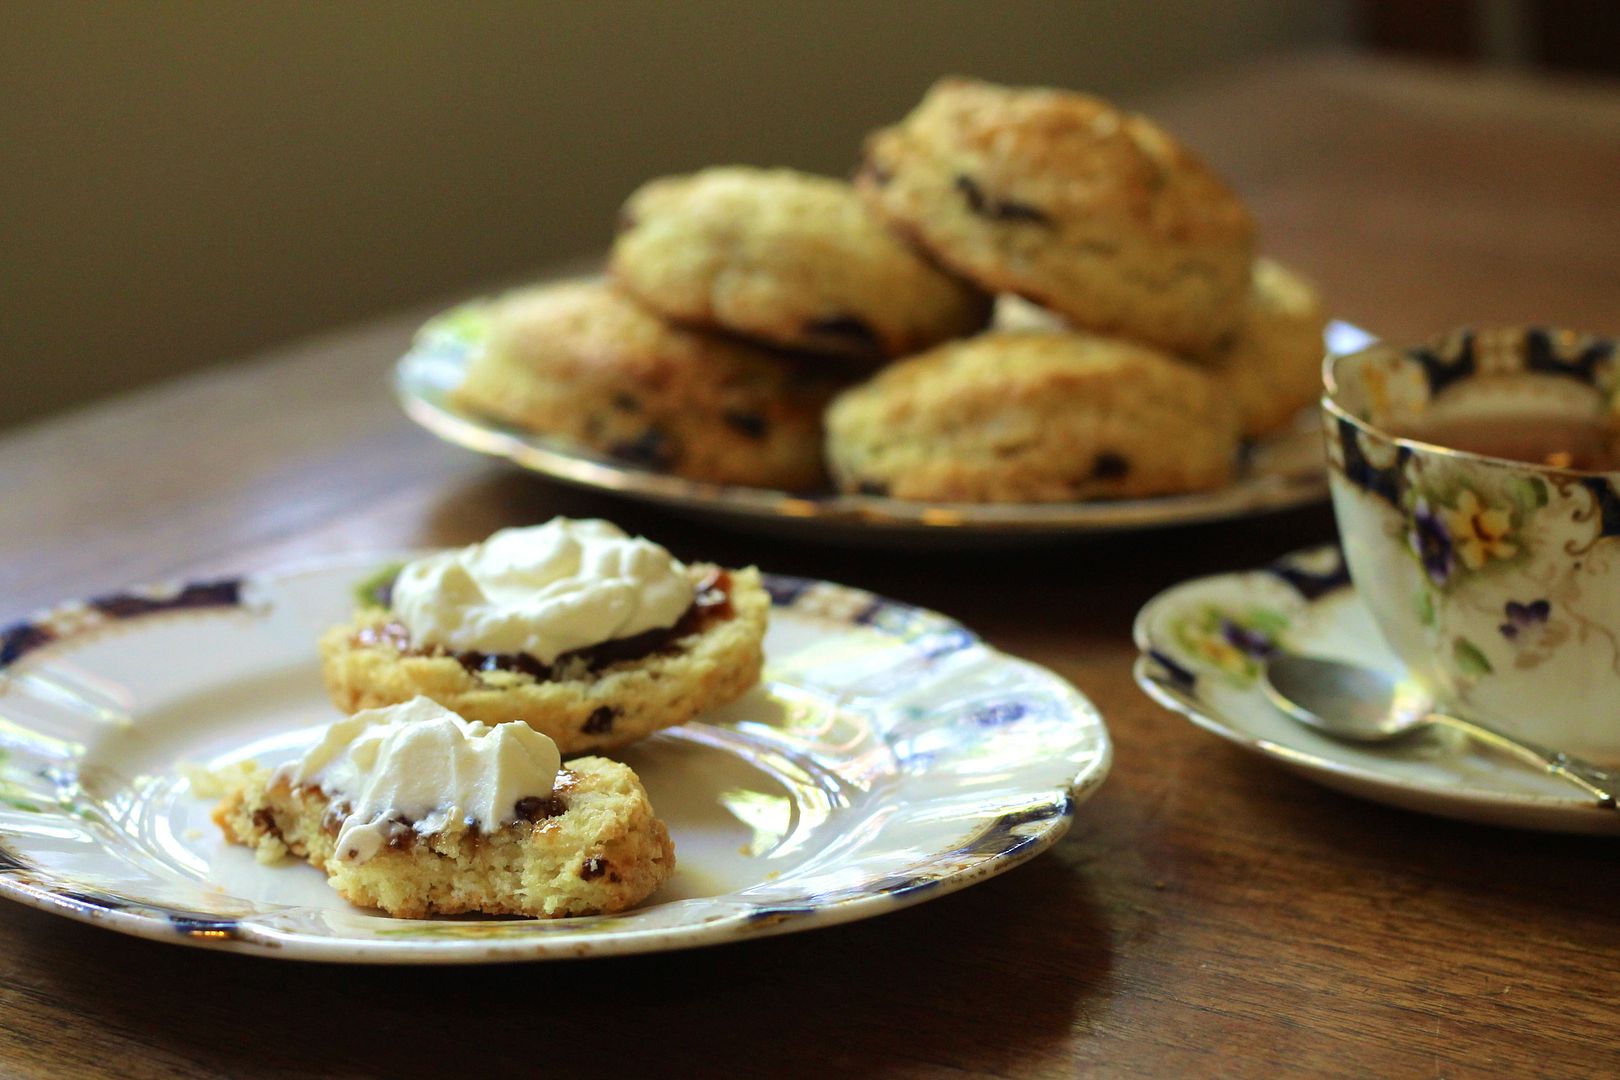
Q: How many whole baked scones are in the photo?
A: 5